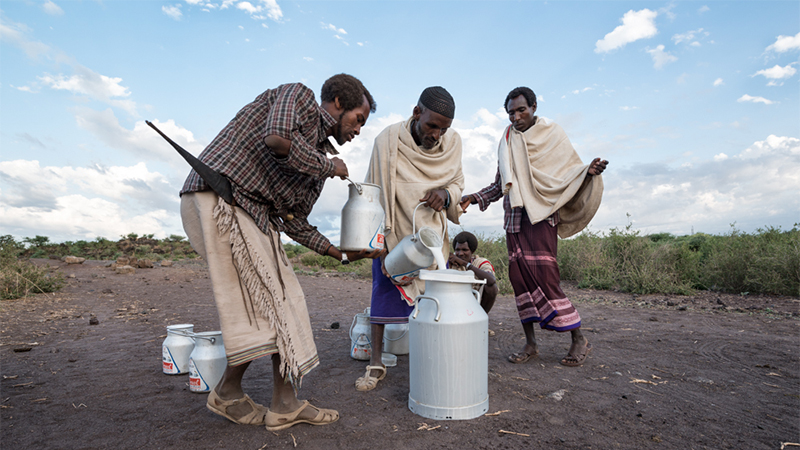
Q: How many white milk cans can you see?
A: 7